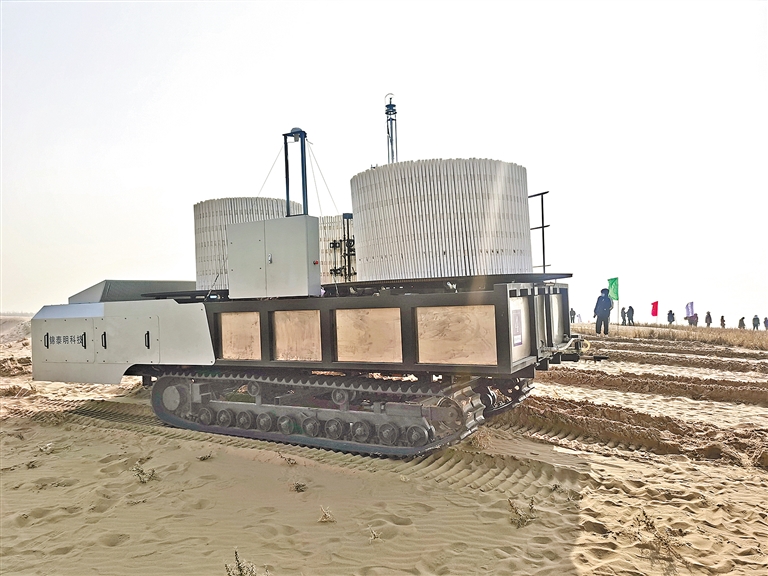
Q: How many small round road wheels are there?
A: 10